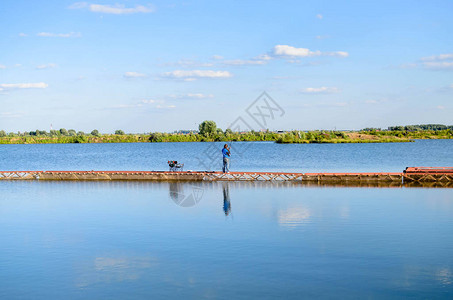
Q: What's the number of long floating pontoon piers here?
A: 1